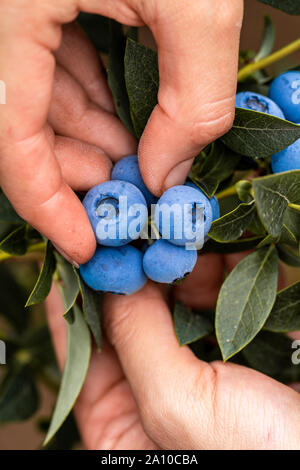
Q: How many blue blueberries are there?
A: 9